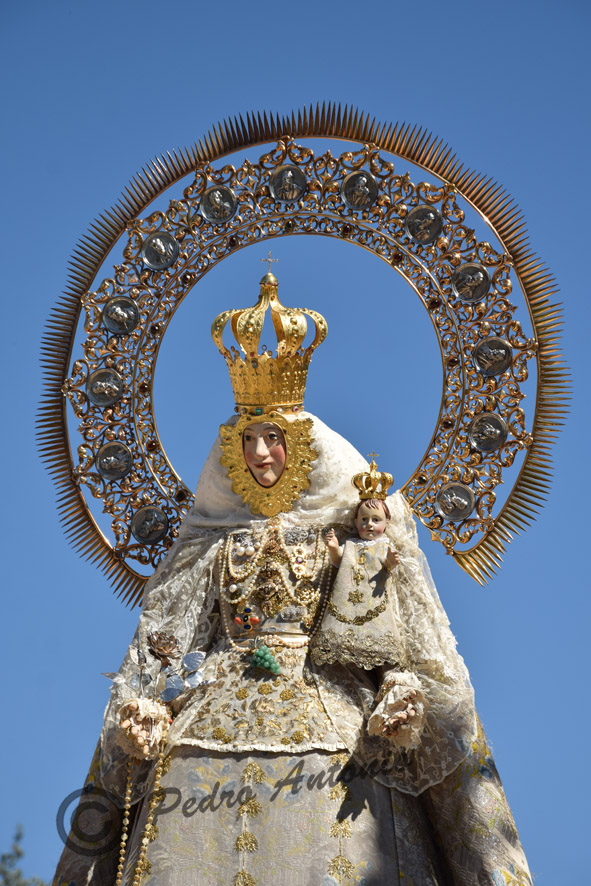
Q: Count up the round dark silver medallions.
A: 13